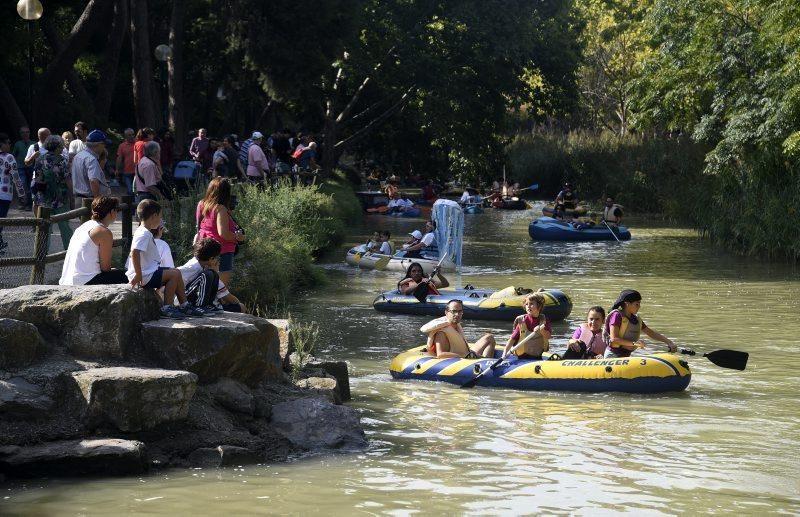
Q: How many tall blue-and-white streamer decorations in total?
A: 1